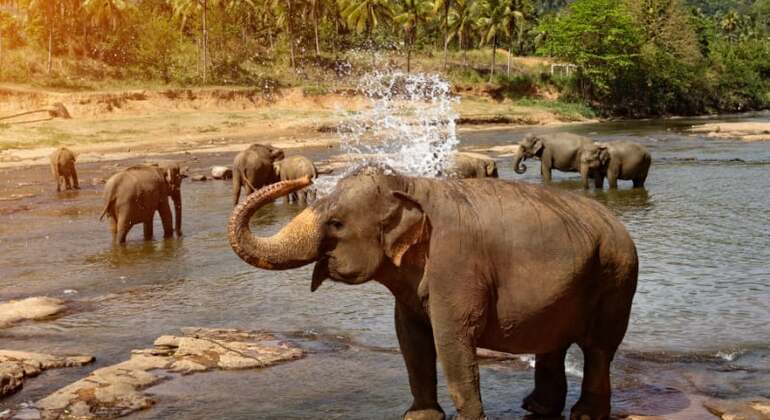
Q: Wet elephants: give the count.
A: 8